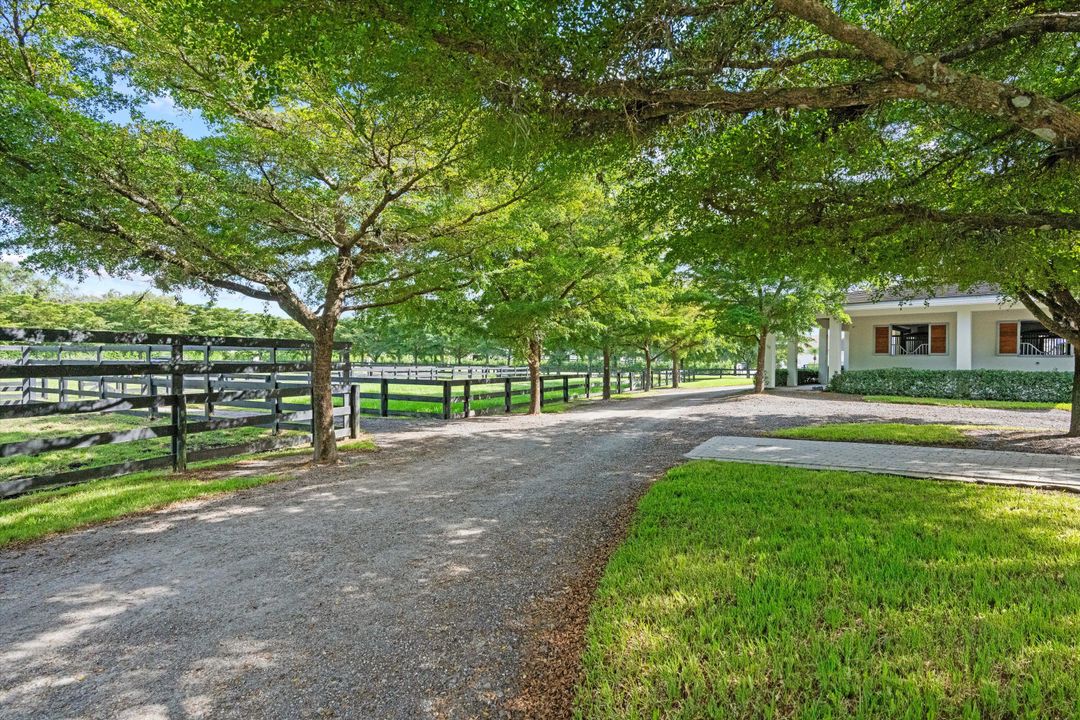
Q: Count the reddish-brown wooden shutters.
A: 3